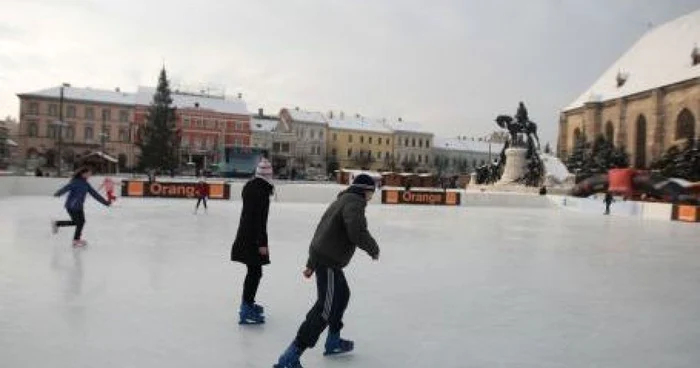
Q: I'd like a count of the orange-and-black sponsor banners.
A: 3